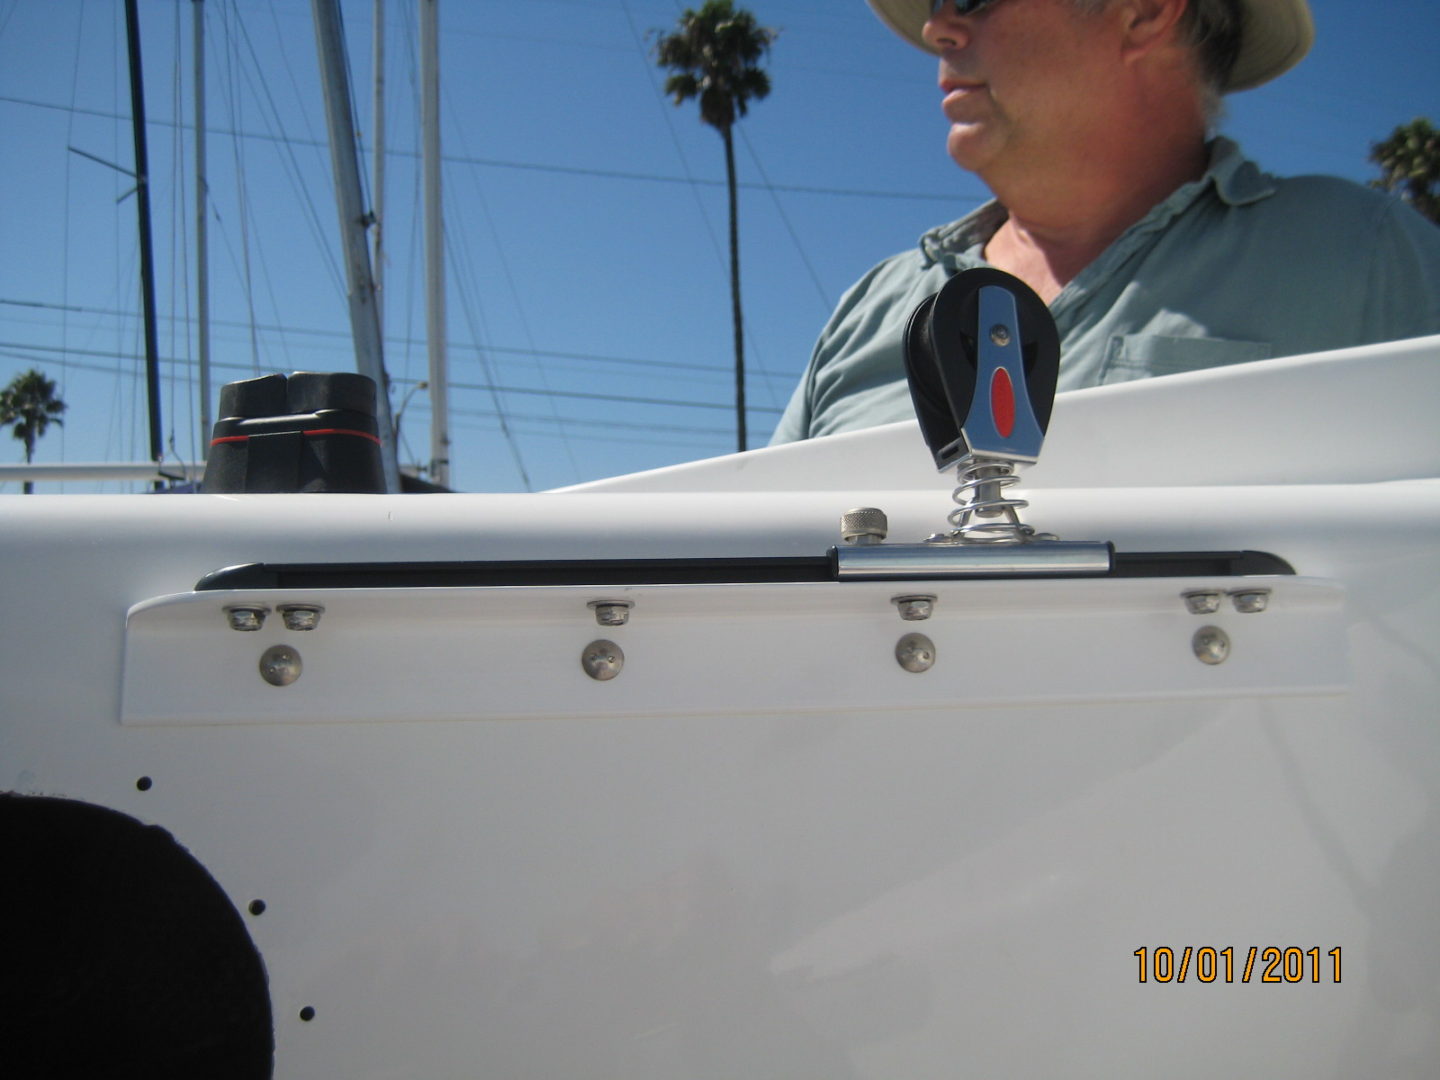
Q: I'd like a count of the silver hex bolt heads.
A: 6